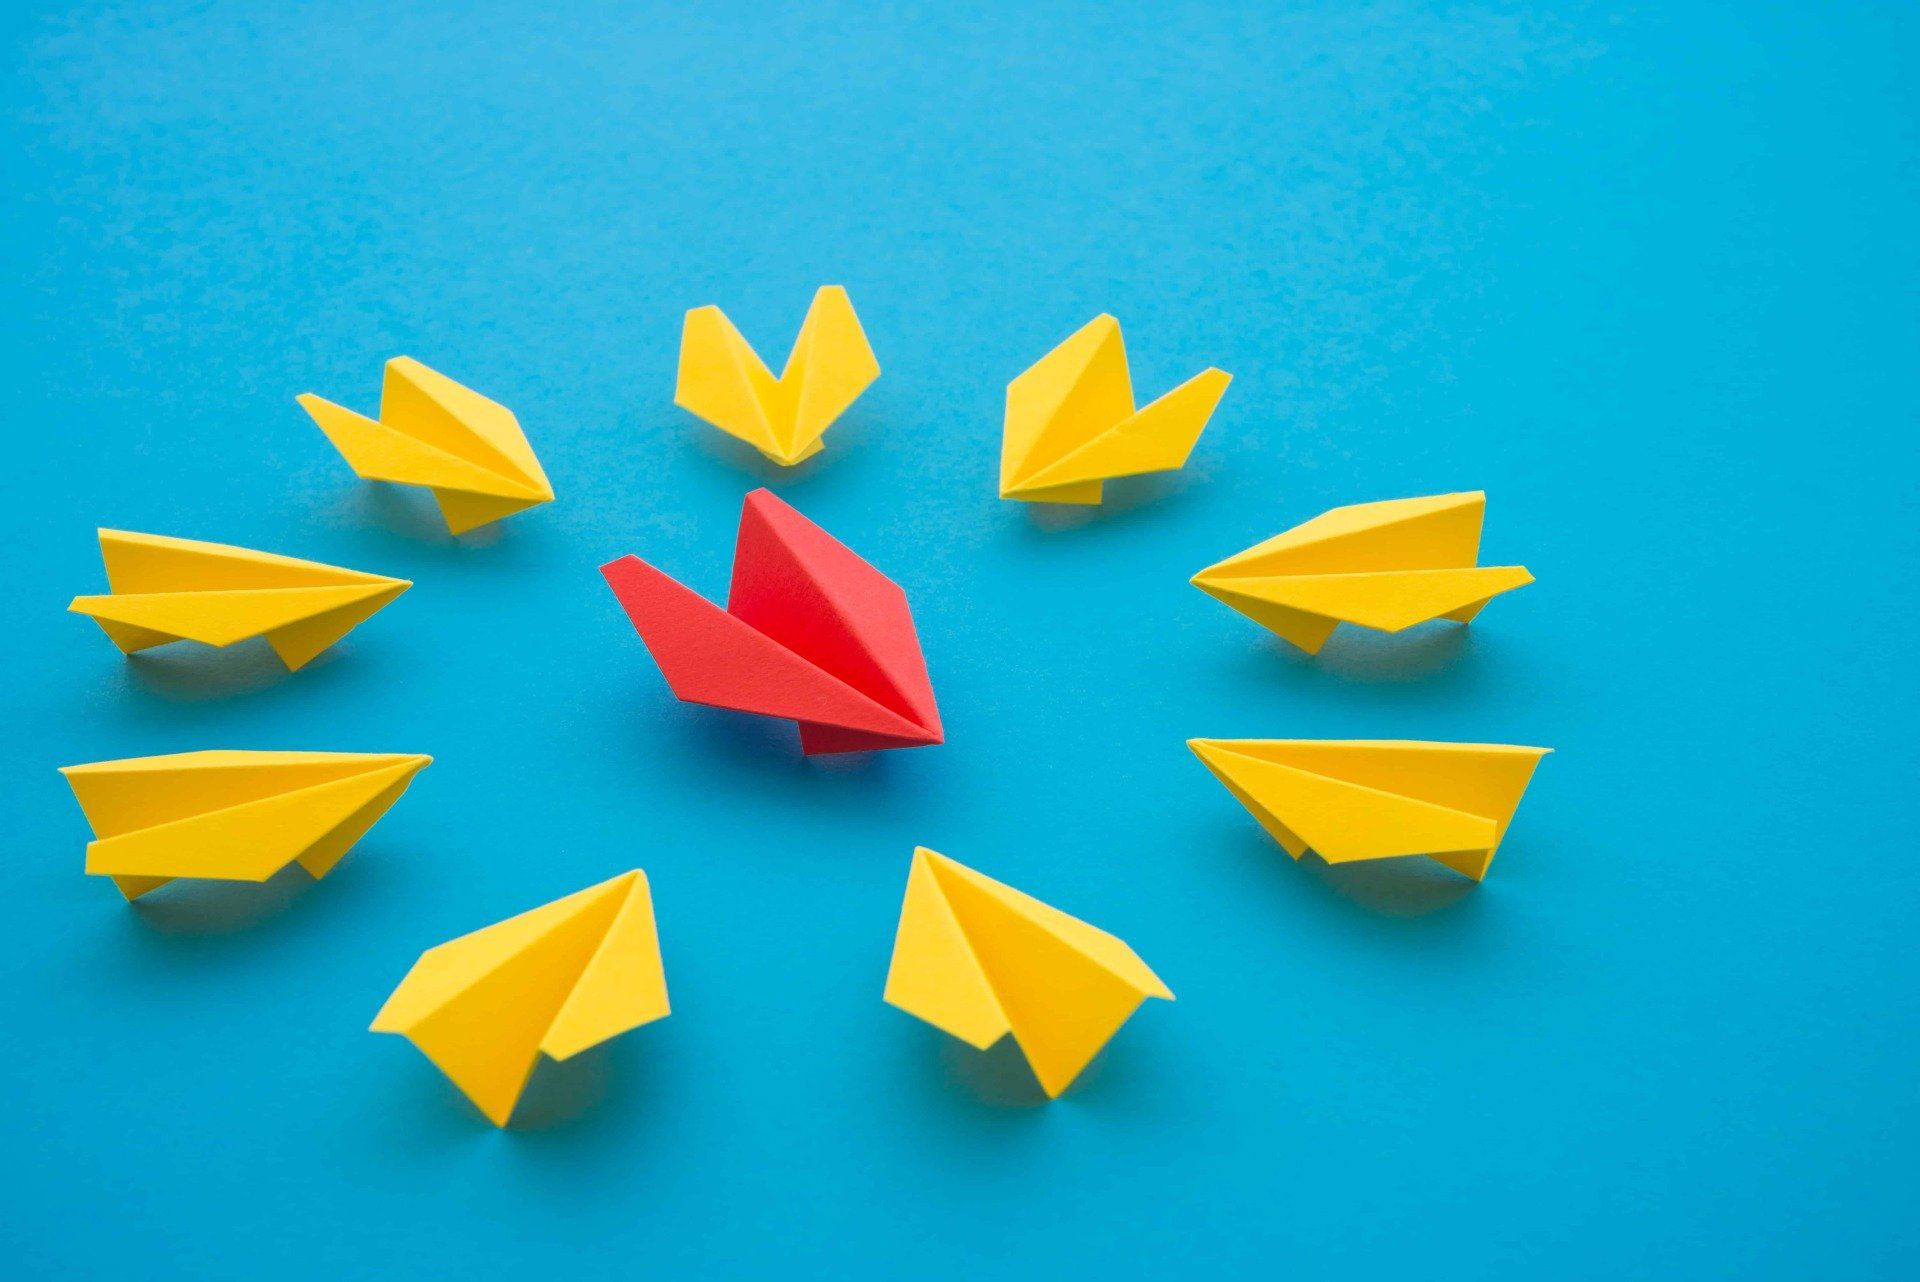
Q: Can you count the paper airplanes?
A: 10